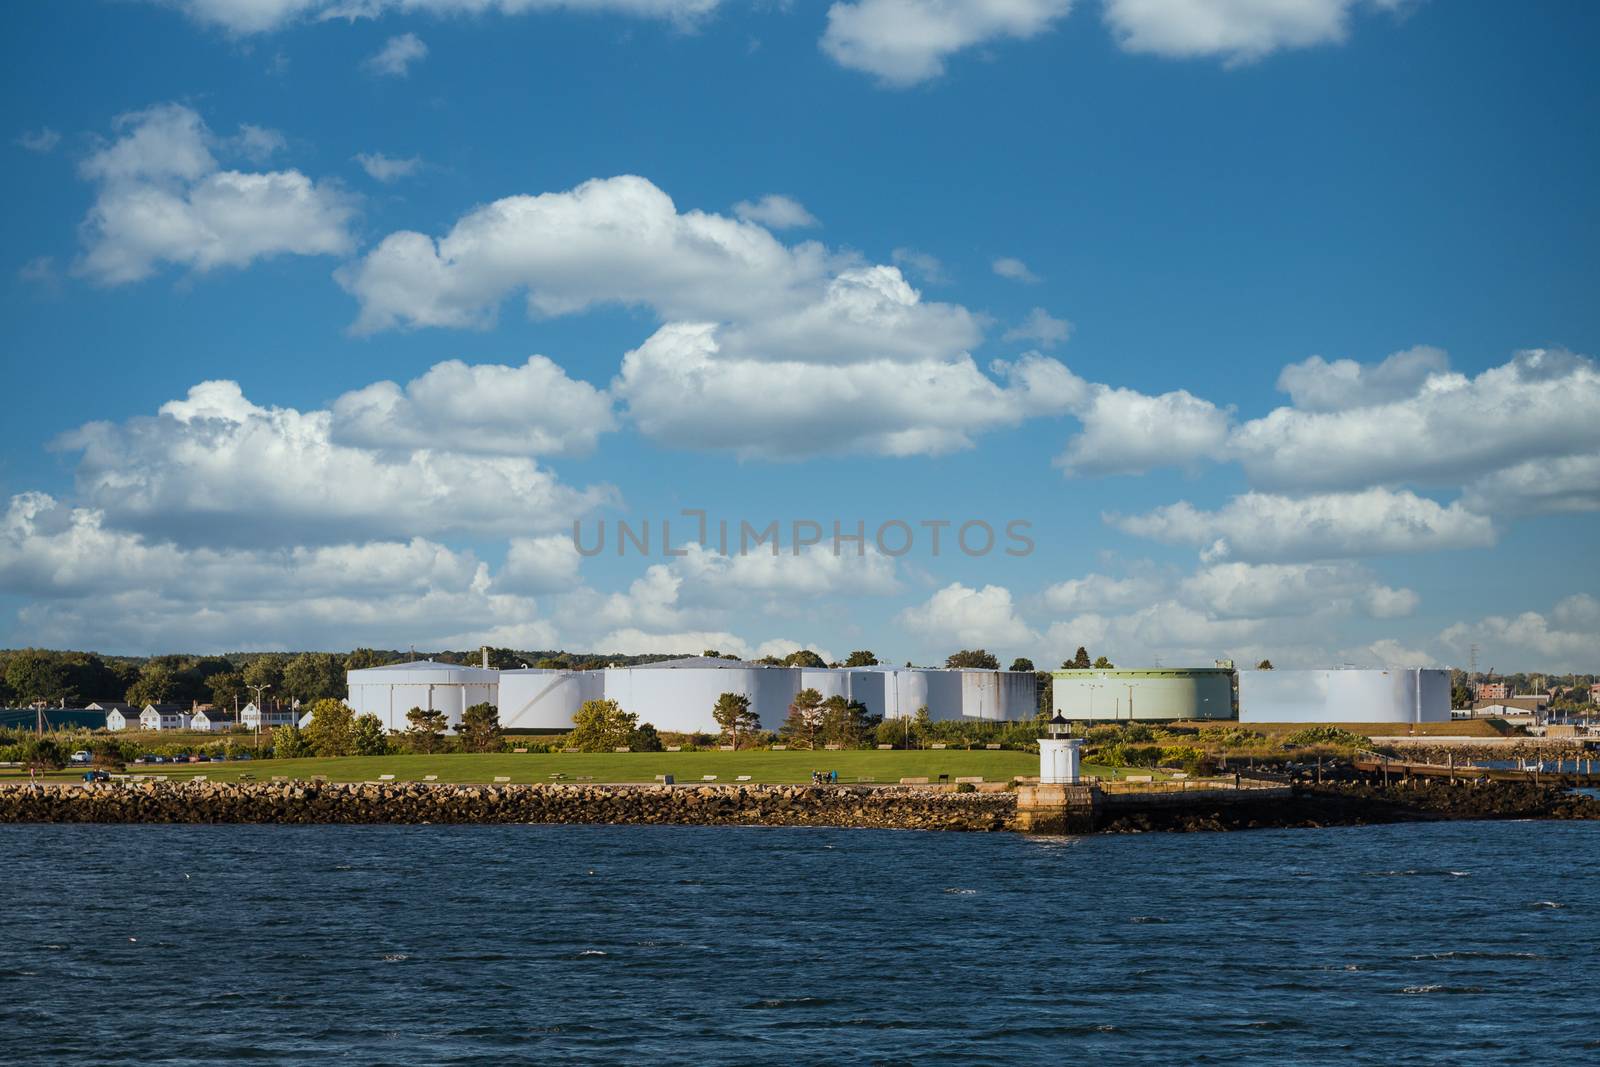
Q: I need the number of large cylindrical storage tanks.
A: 8